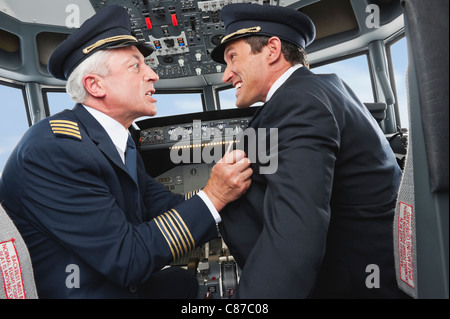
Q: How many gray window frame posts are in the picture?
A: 3